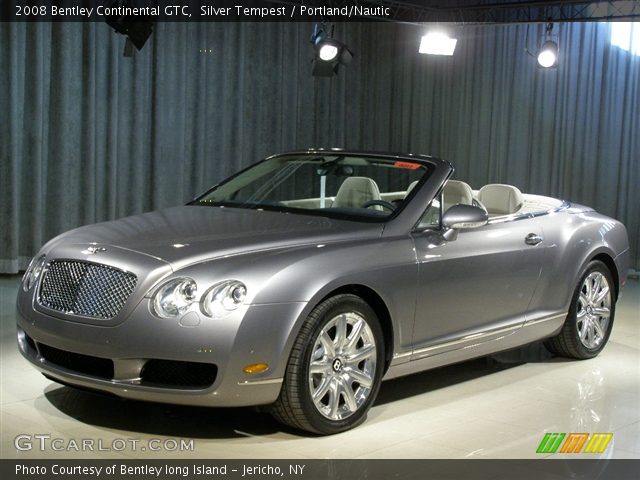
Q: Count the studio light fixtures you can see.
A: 4